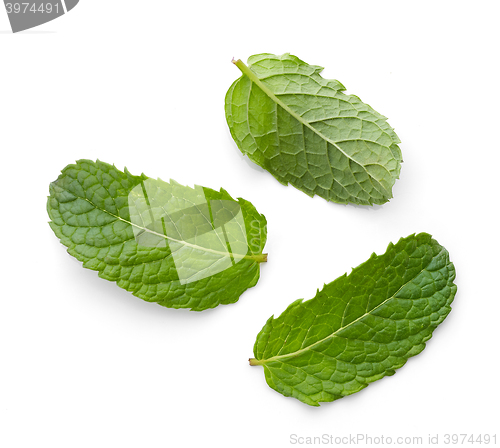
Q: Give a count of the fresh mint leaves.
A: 3